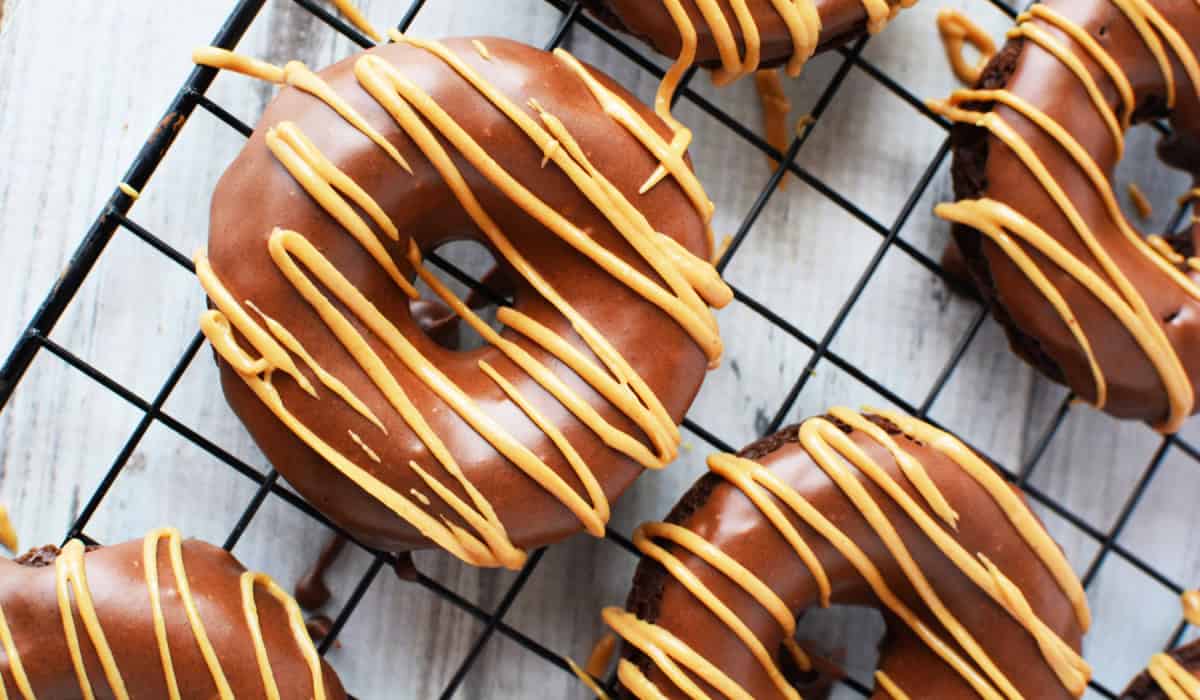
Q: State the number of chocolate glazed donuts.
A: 6